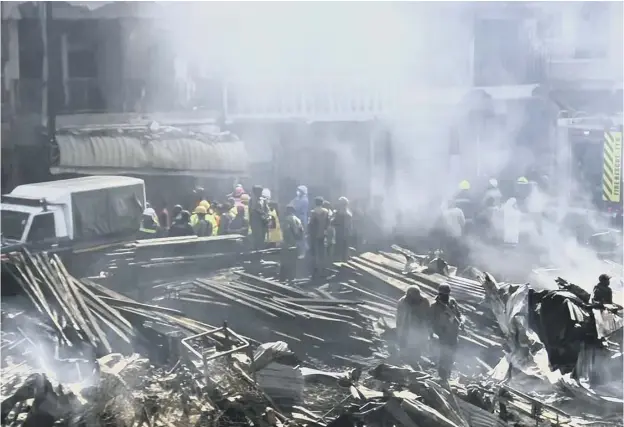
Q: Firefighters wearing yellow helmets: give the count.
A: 5